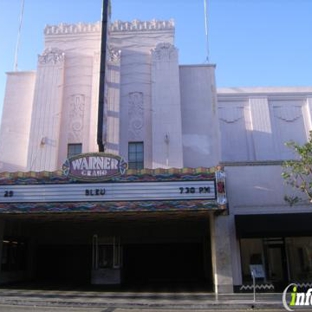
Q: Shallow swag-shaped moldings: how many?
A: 2